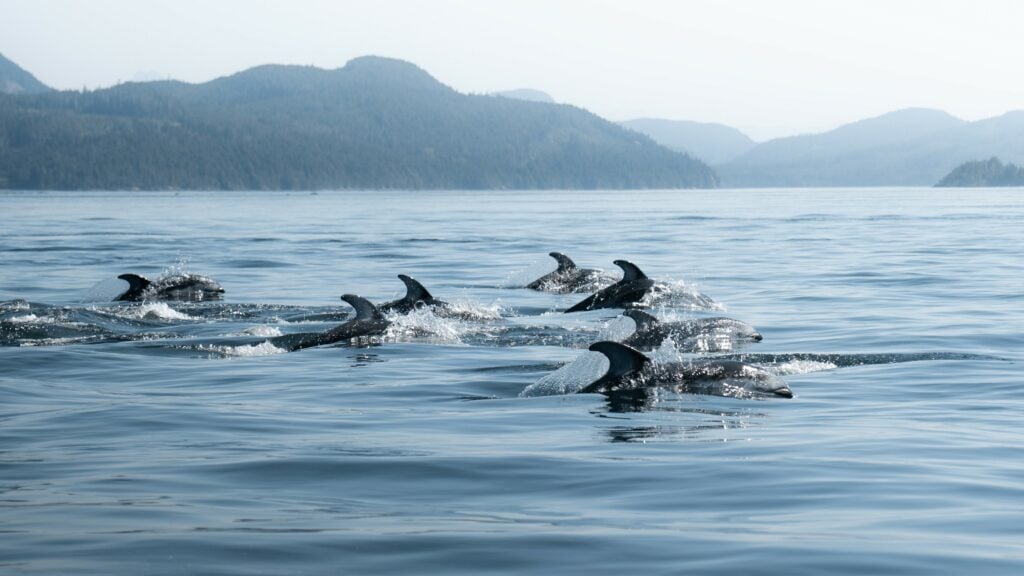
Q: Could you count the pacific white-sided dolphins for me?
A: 7